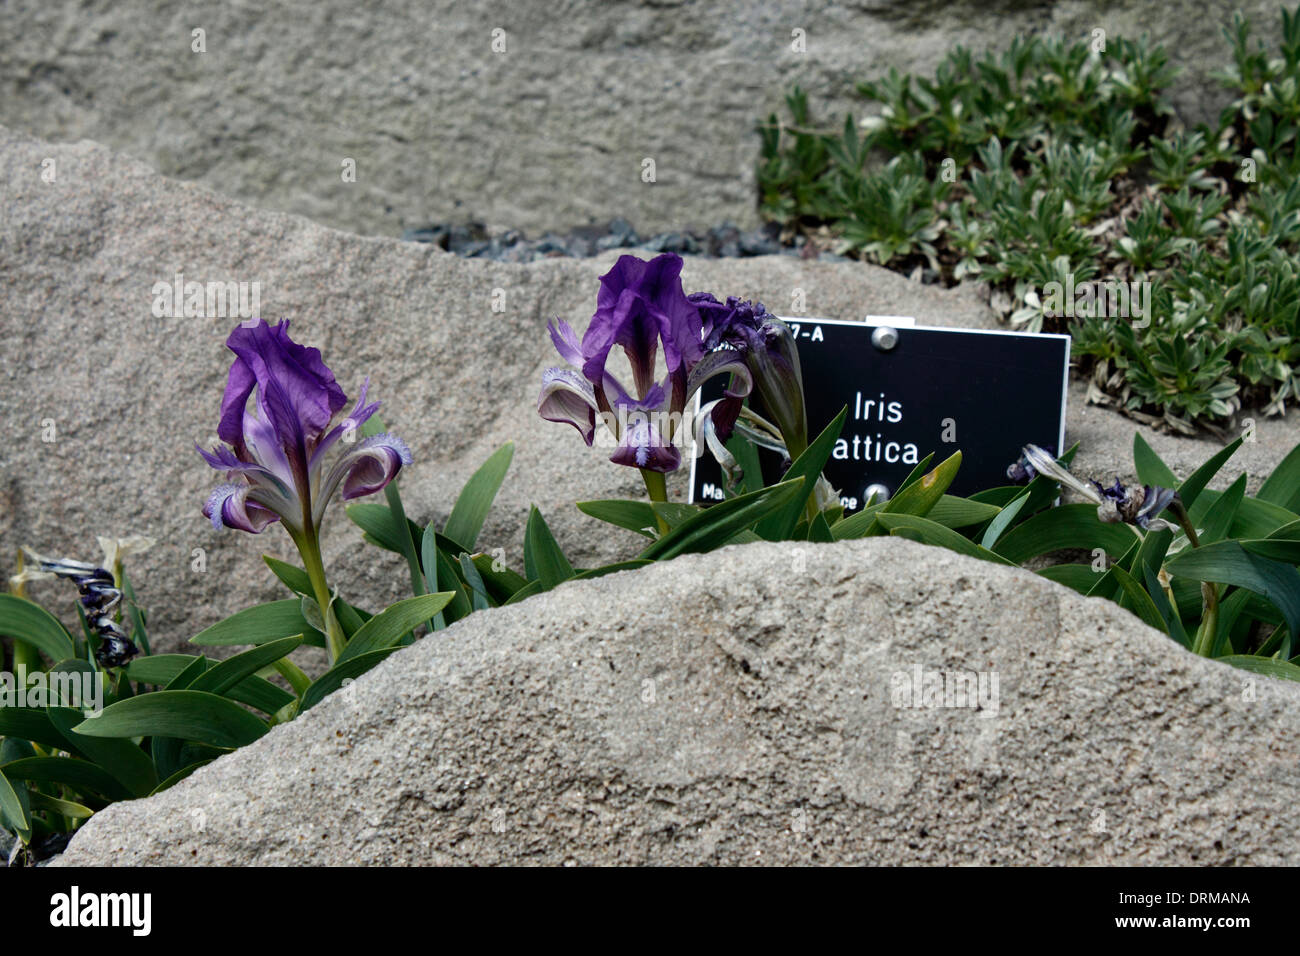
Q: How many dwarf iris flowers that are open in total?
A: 2